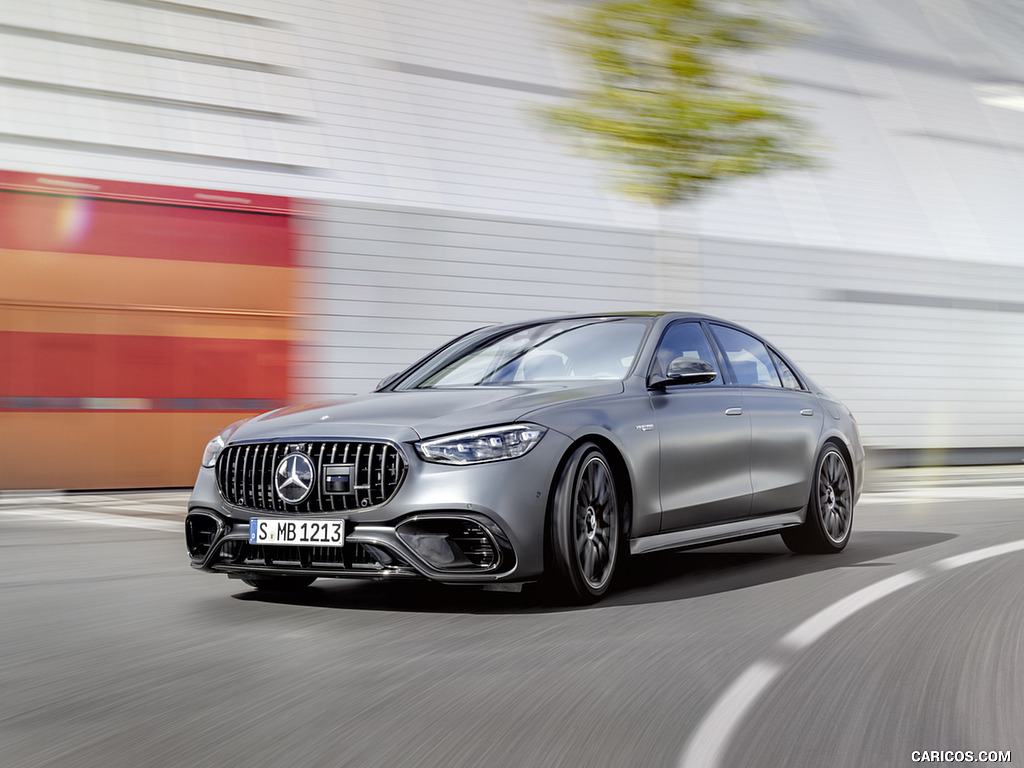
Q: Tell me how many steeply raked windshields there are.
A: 1